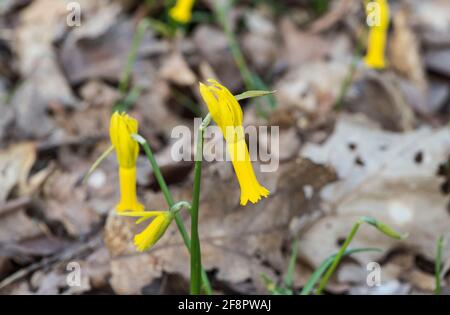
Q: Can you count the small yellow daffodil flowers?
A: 5